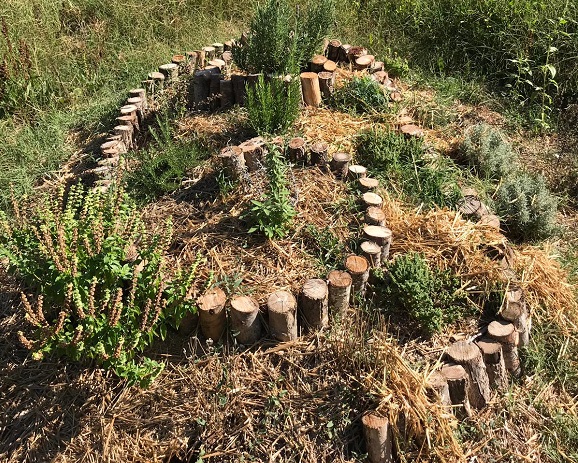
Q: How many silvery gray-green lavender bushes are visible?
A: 2